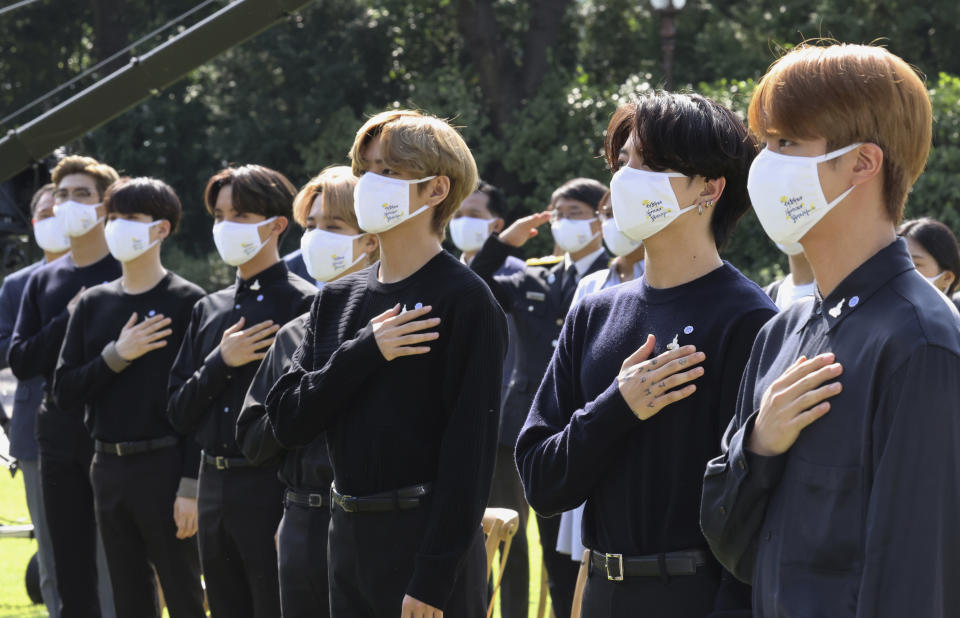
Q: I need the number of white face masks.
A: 13